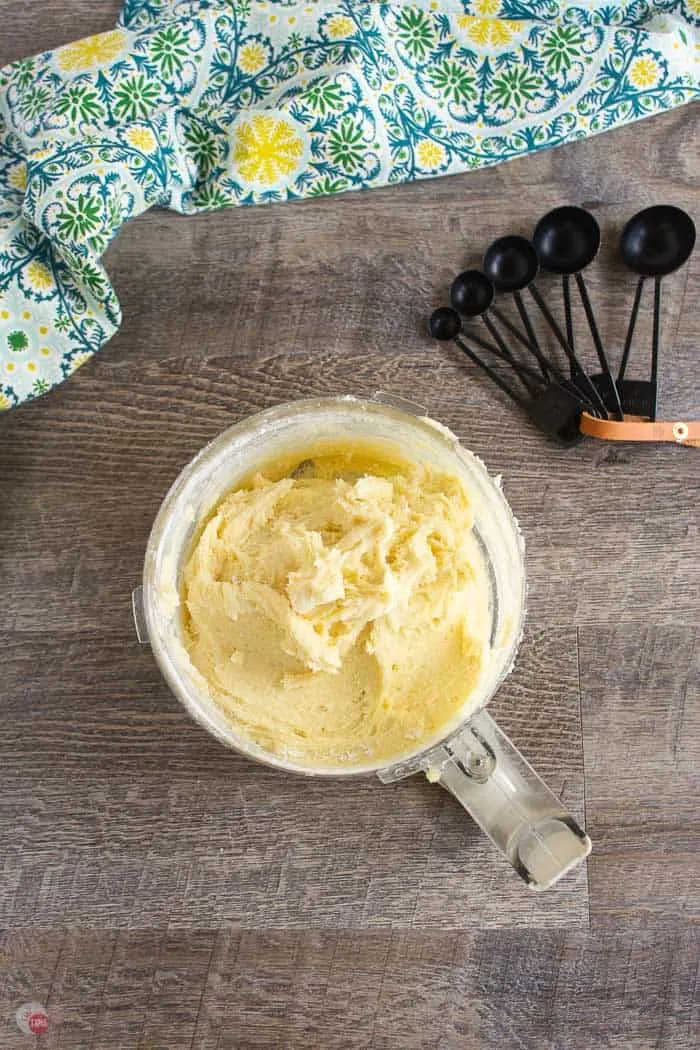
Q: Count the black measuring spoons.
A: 5